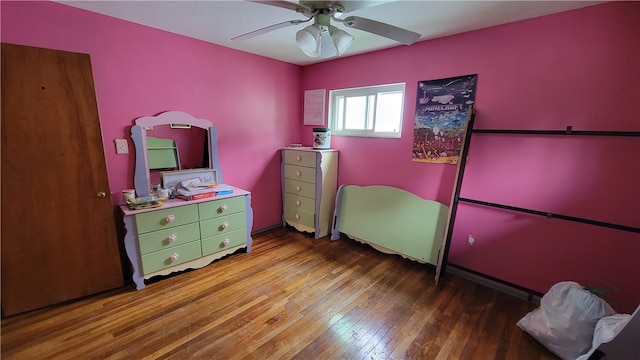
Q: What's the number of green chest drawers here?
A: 11